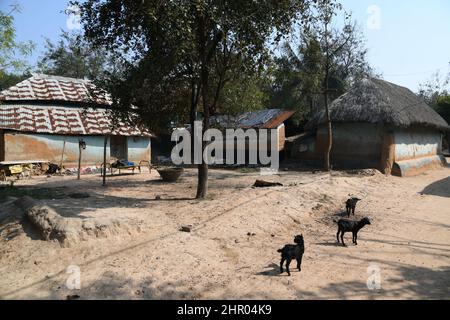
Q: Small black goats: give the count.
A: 3